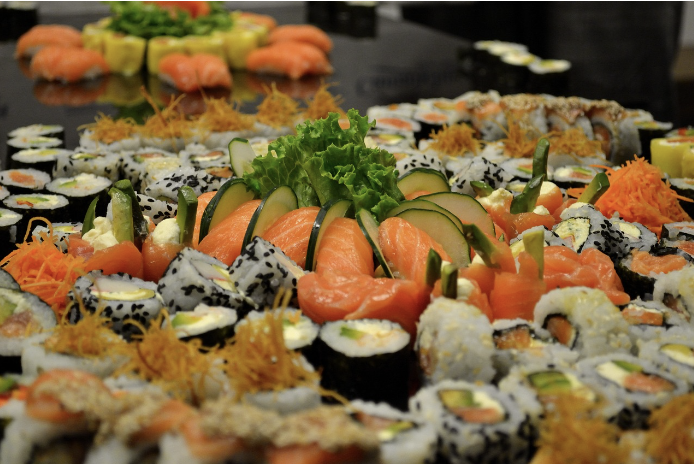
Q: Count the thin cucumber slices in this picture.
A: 9